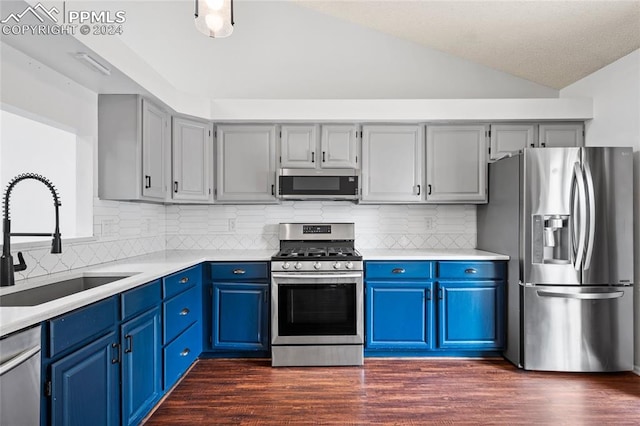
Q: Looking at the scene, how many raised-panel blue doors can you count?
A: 5